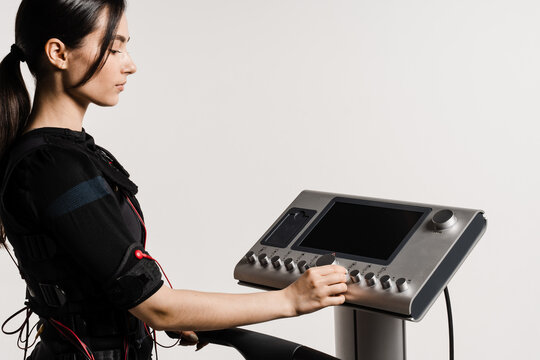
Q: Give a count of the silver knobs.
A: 11